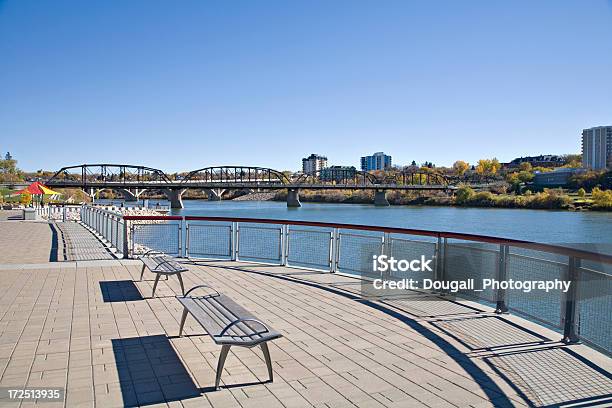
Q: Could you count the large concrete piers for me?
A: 3